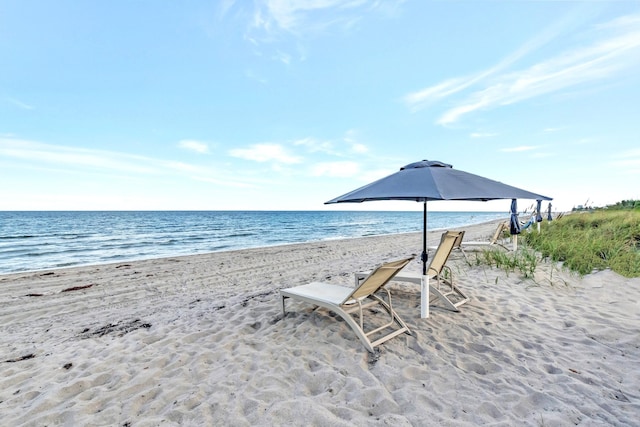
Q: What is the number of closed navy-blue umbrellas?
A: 3